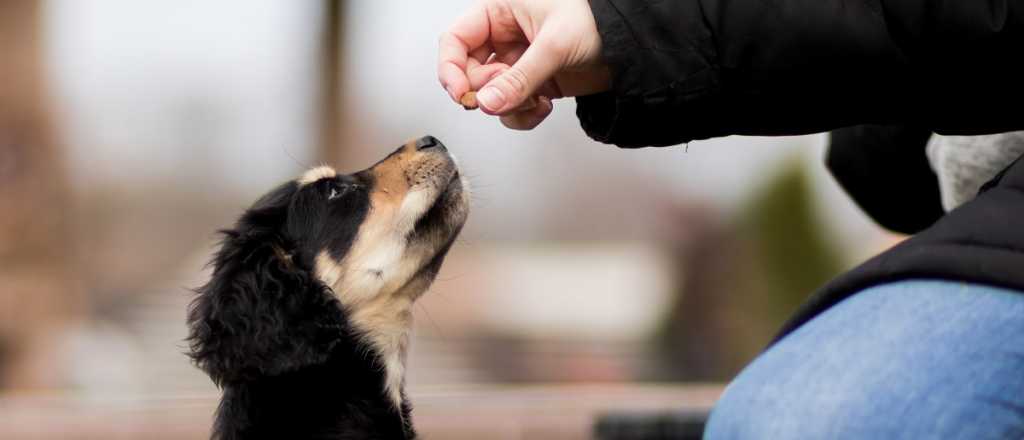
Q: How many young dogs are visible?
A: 1